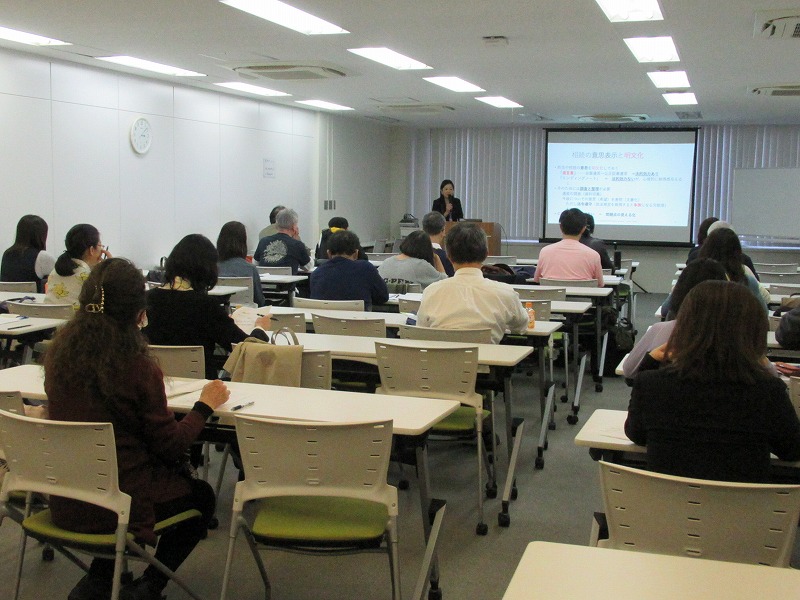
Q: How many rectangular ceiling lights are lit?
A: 12